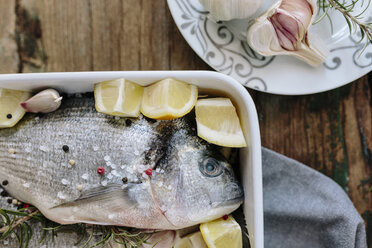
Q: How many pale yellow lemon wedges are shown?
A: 5